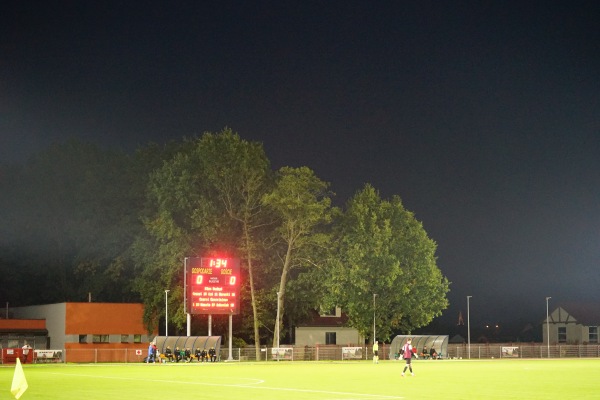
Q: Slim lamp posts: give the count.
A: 5